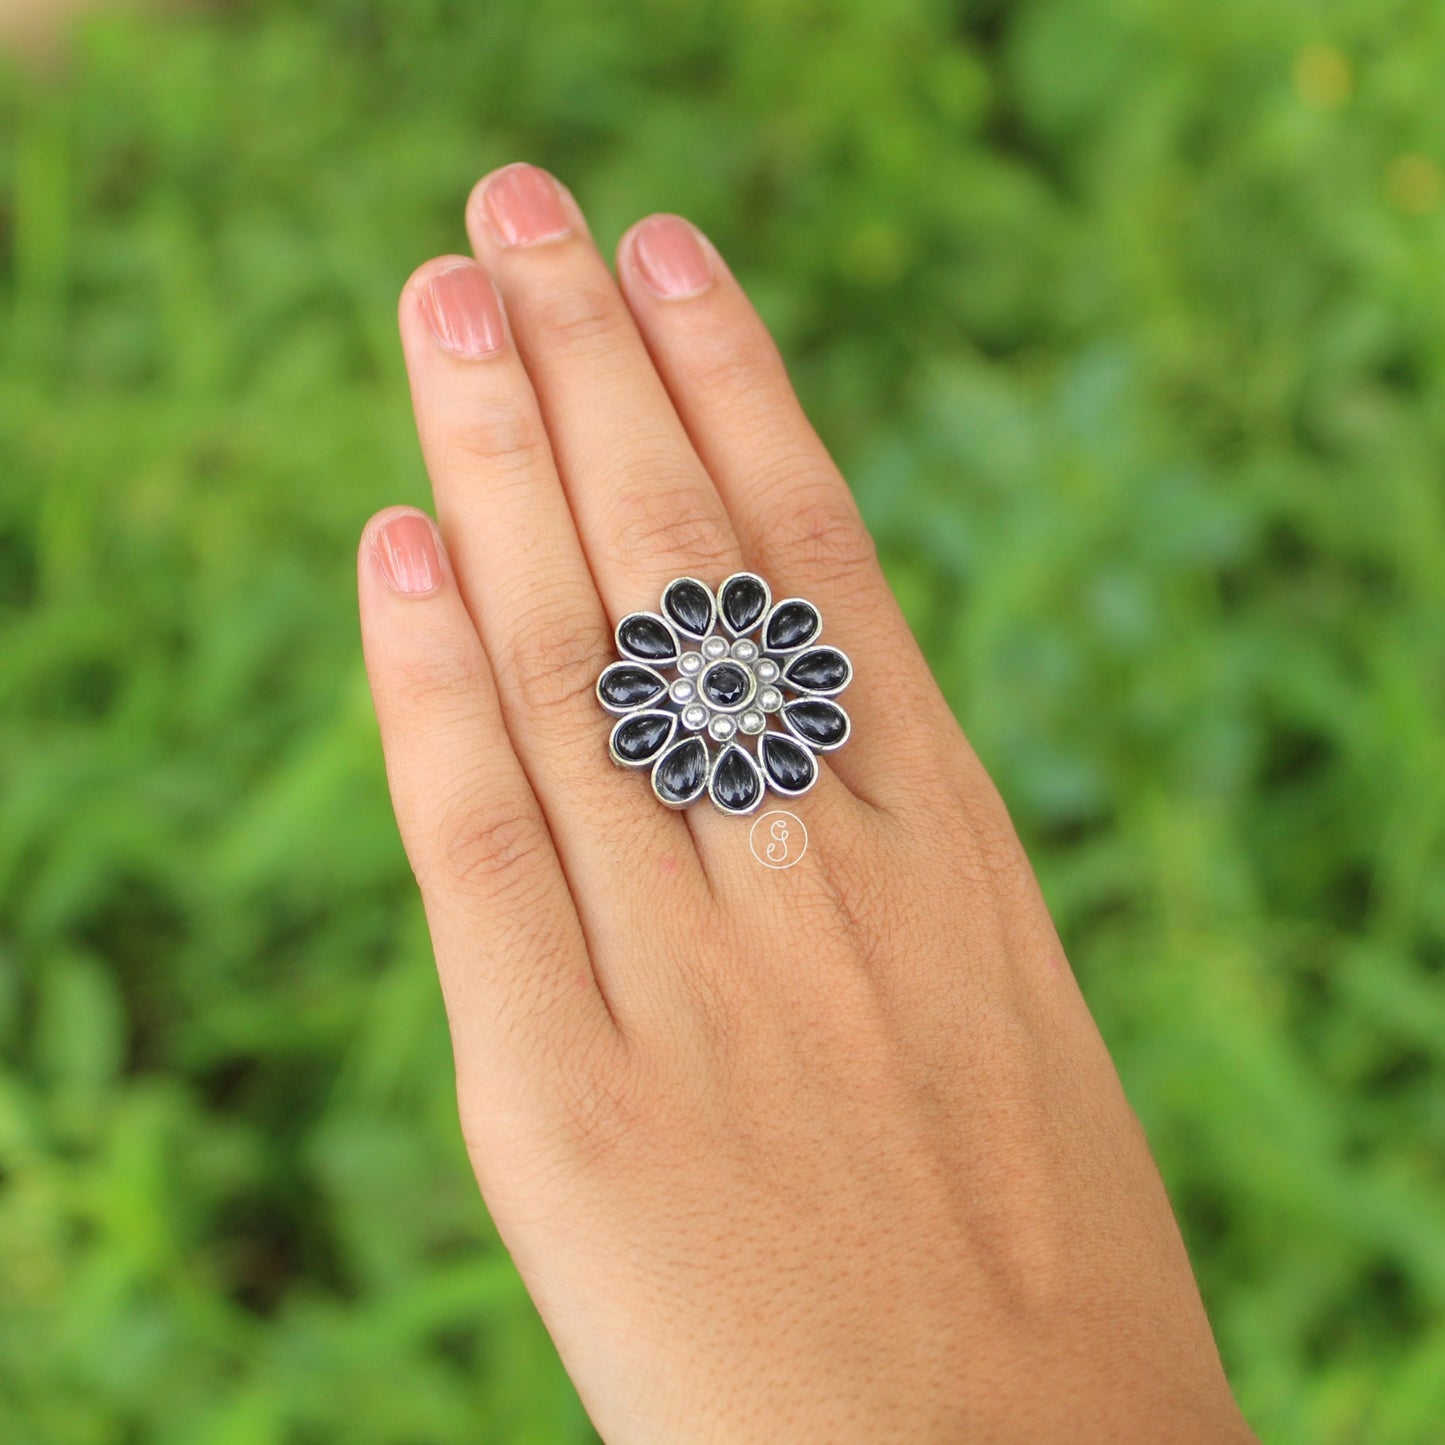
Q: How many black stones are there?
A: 12